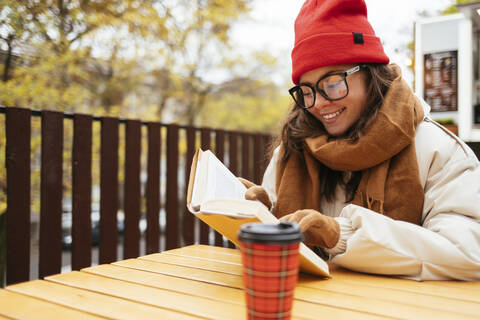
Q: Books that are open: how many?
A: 1